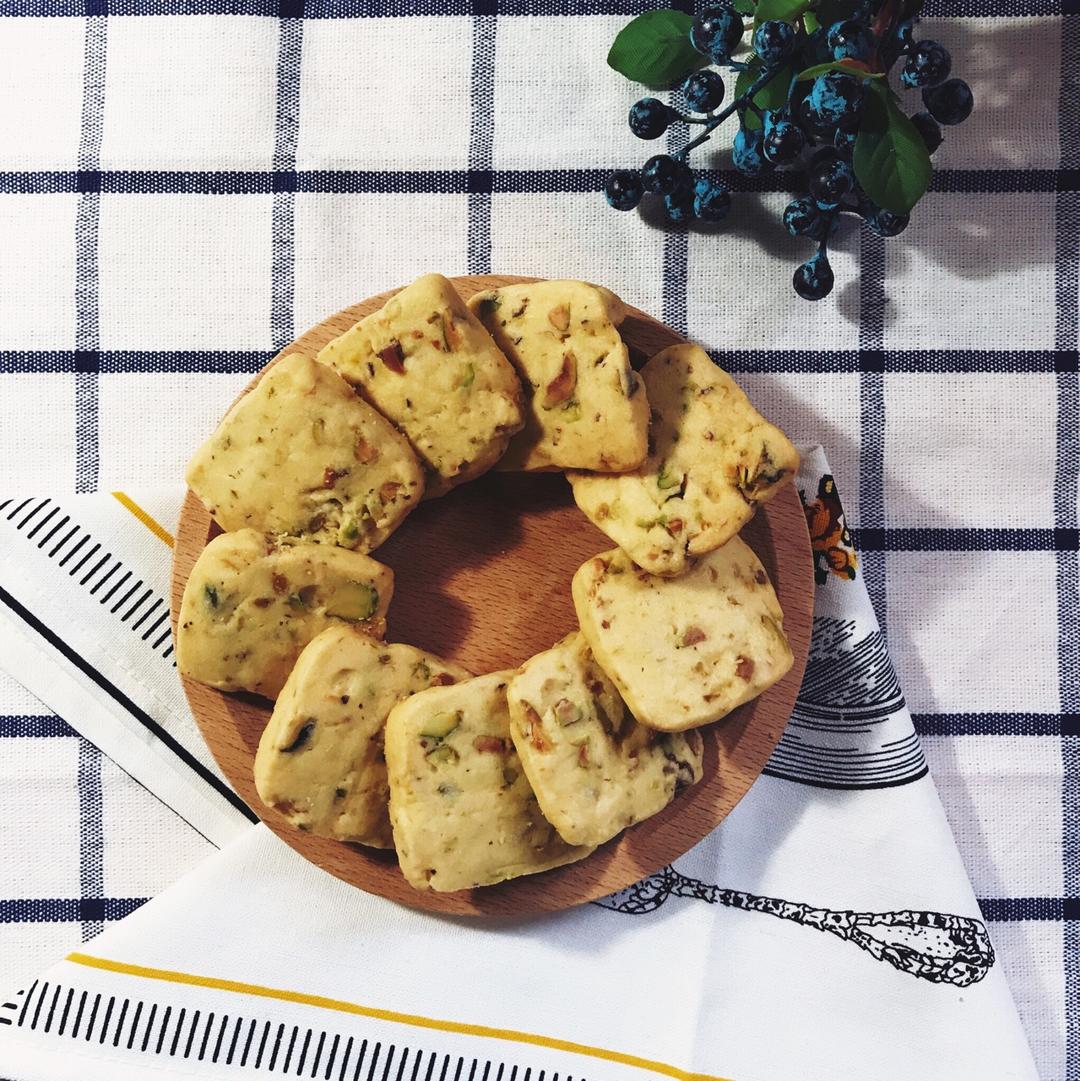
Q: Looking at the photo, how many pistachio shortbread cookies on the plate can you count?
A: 9